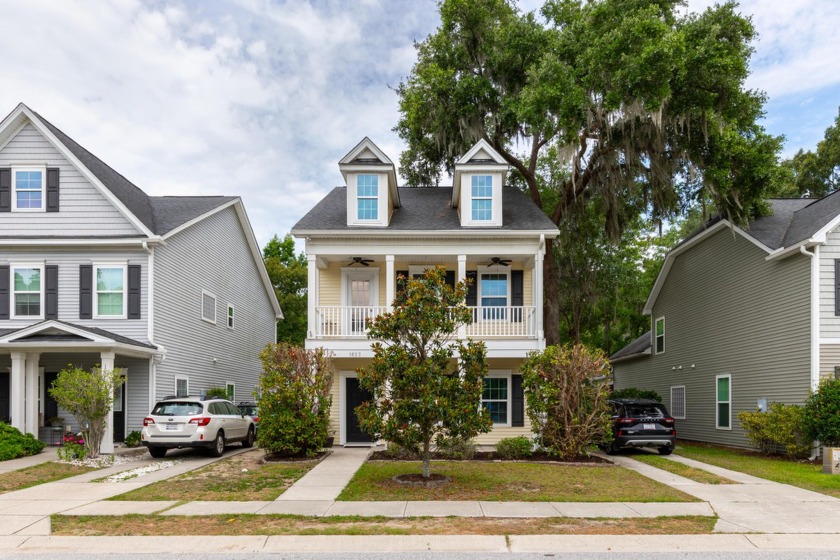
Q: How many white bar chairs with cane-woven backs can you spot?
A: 0